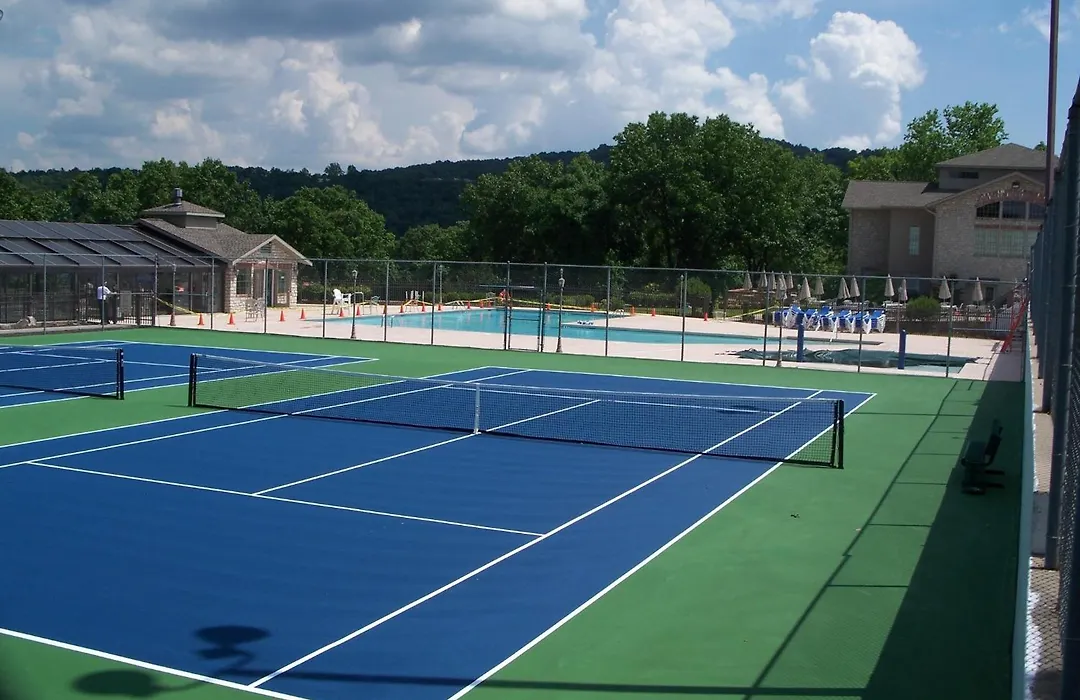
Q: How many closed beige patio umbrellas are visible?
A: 14